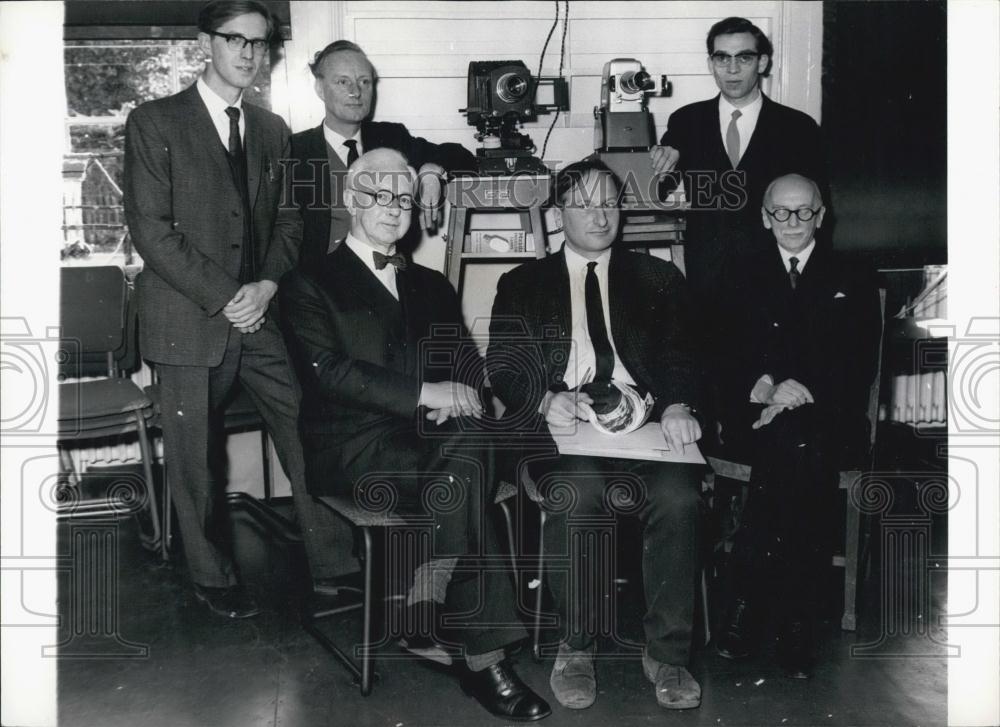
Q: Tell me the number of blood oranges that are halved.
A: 0